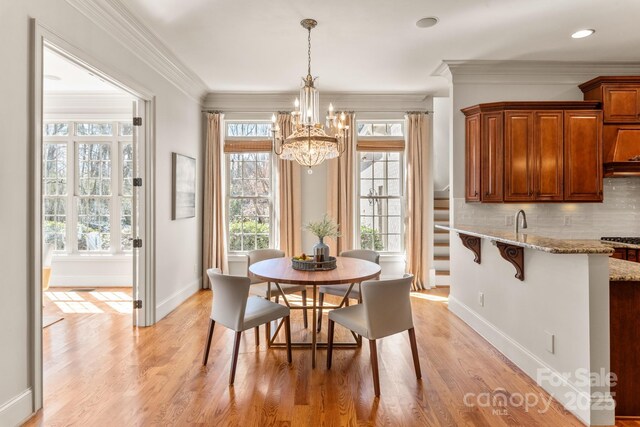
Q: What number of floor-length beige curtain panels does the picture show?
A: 4